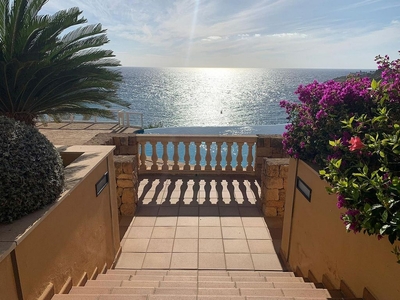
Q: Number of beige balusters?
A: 11